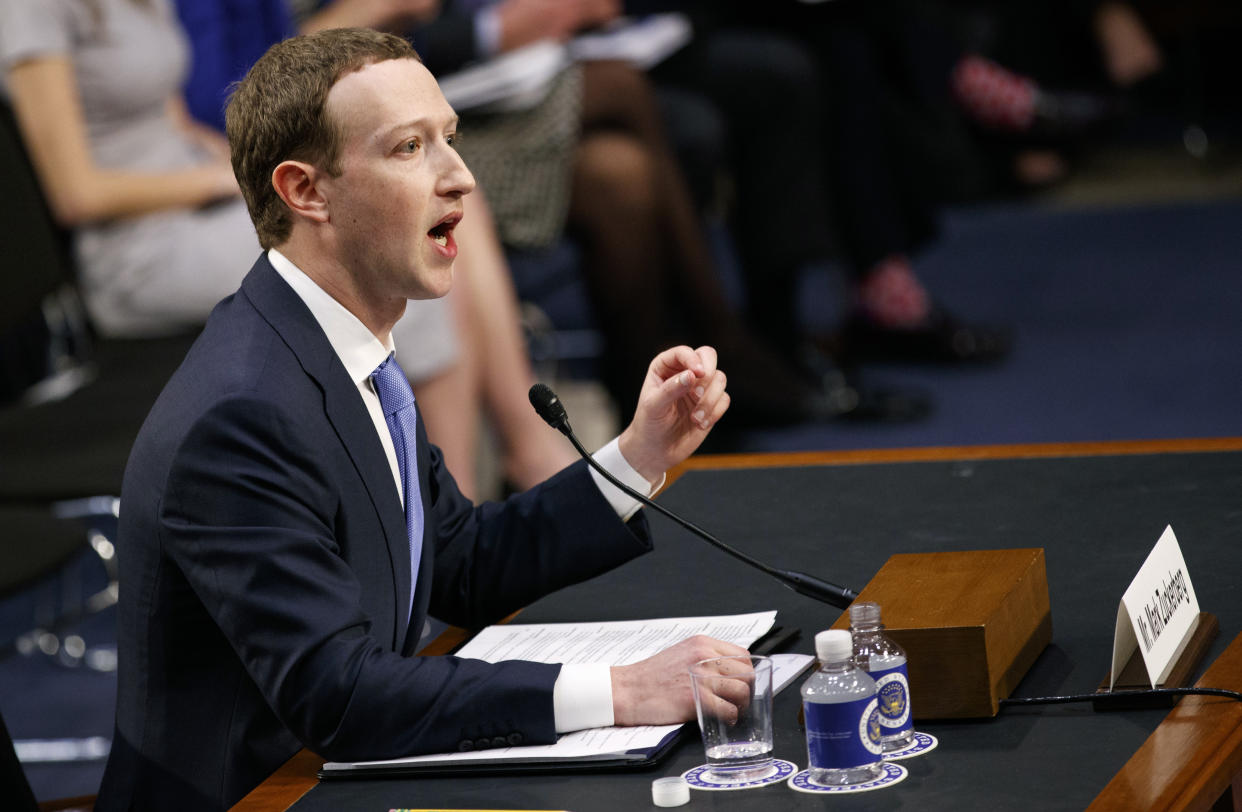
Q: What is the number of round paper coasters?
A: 3